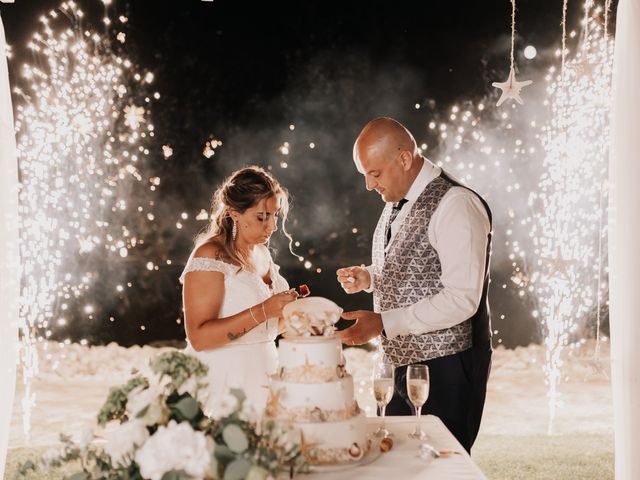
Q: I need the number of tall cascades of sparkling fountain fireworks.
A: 2